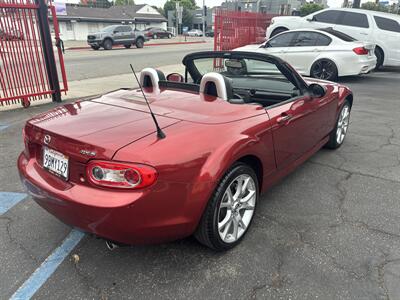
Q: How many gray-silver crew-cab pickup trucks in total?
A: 1